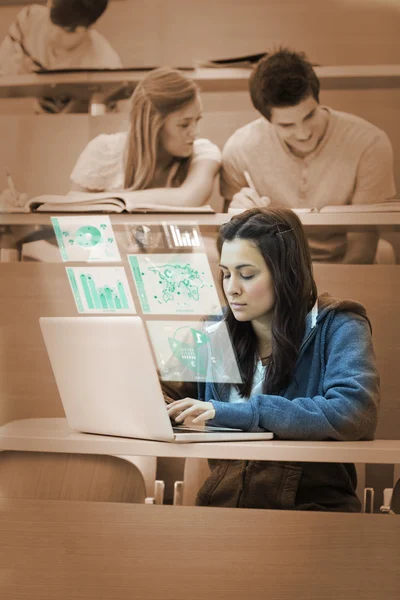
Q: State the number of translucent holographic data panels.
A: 6